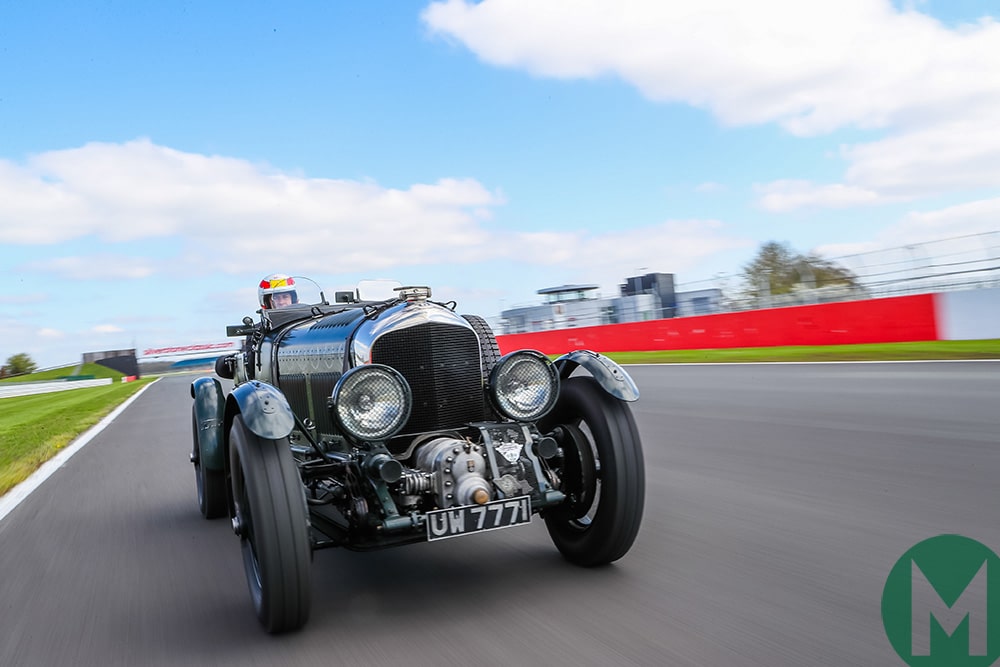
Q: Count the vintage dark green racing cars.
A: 1